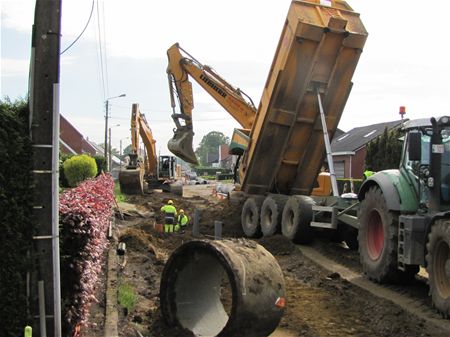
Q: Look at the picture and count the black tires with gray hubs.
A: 3